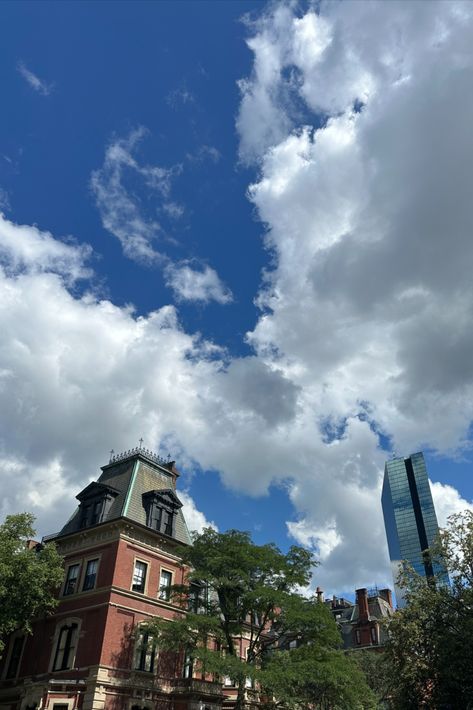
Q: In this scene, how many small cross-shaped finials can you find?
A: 3